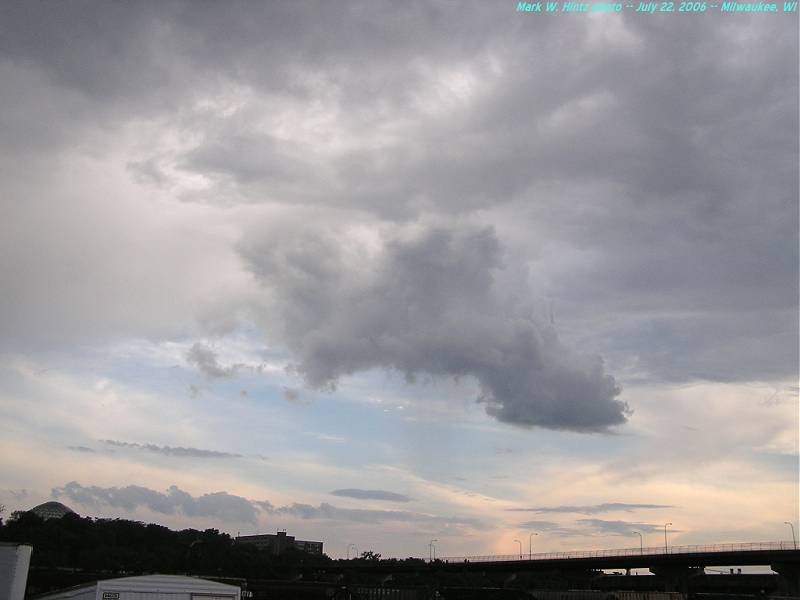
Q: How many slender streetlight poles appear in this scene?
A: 9